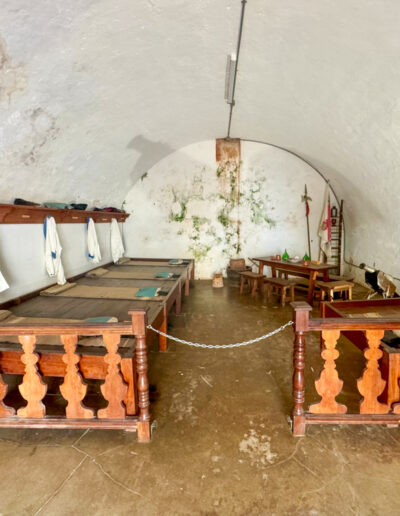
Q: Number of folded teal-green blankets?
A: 4